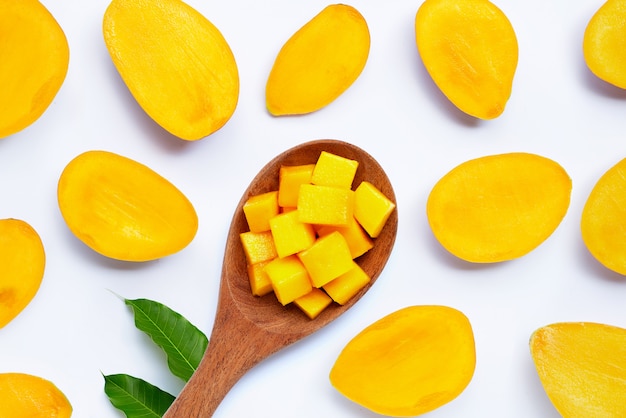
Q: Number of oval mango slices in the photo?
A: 12